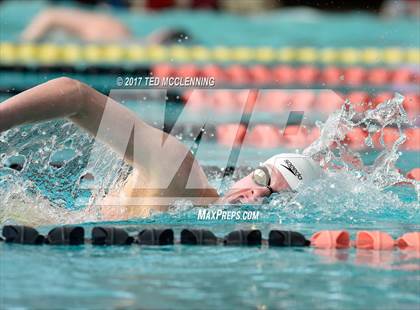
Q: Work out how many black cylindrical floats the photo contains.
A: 7